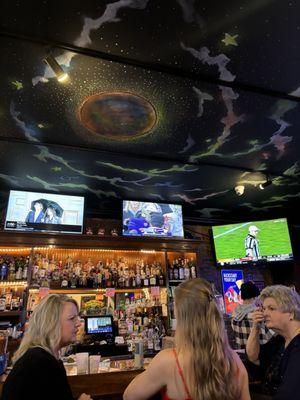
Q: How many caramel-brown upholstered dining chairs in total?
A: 0